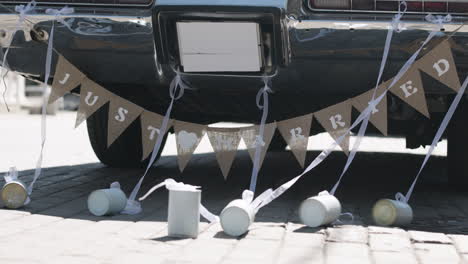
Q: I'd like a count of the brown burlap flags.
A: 12